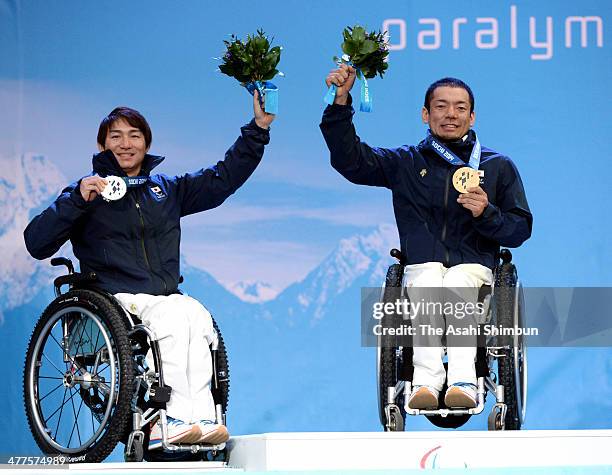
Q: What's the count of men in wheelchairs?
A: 2